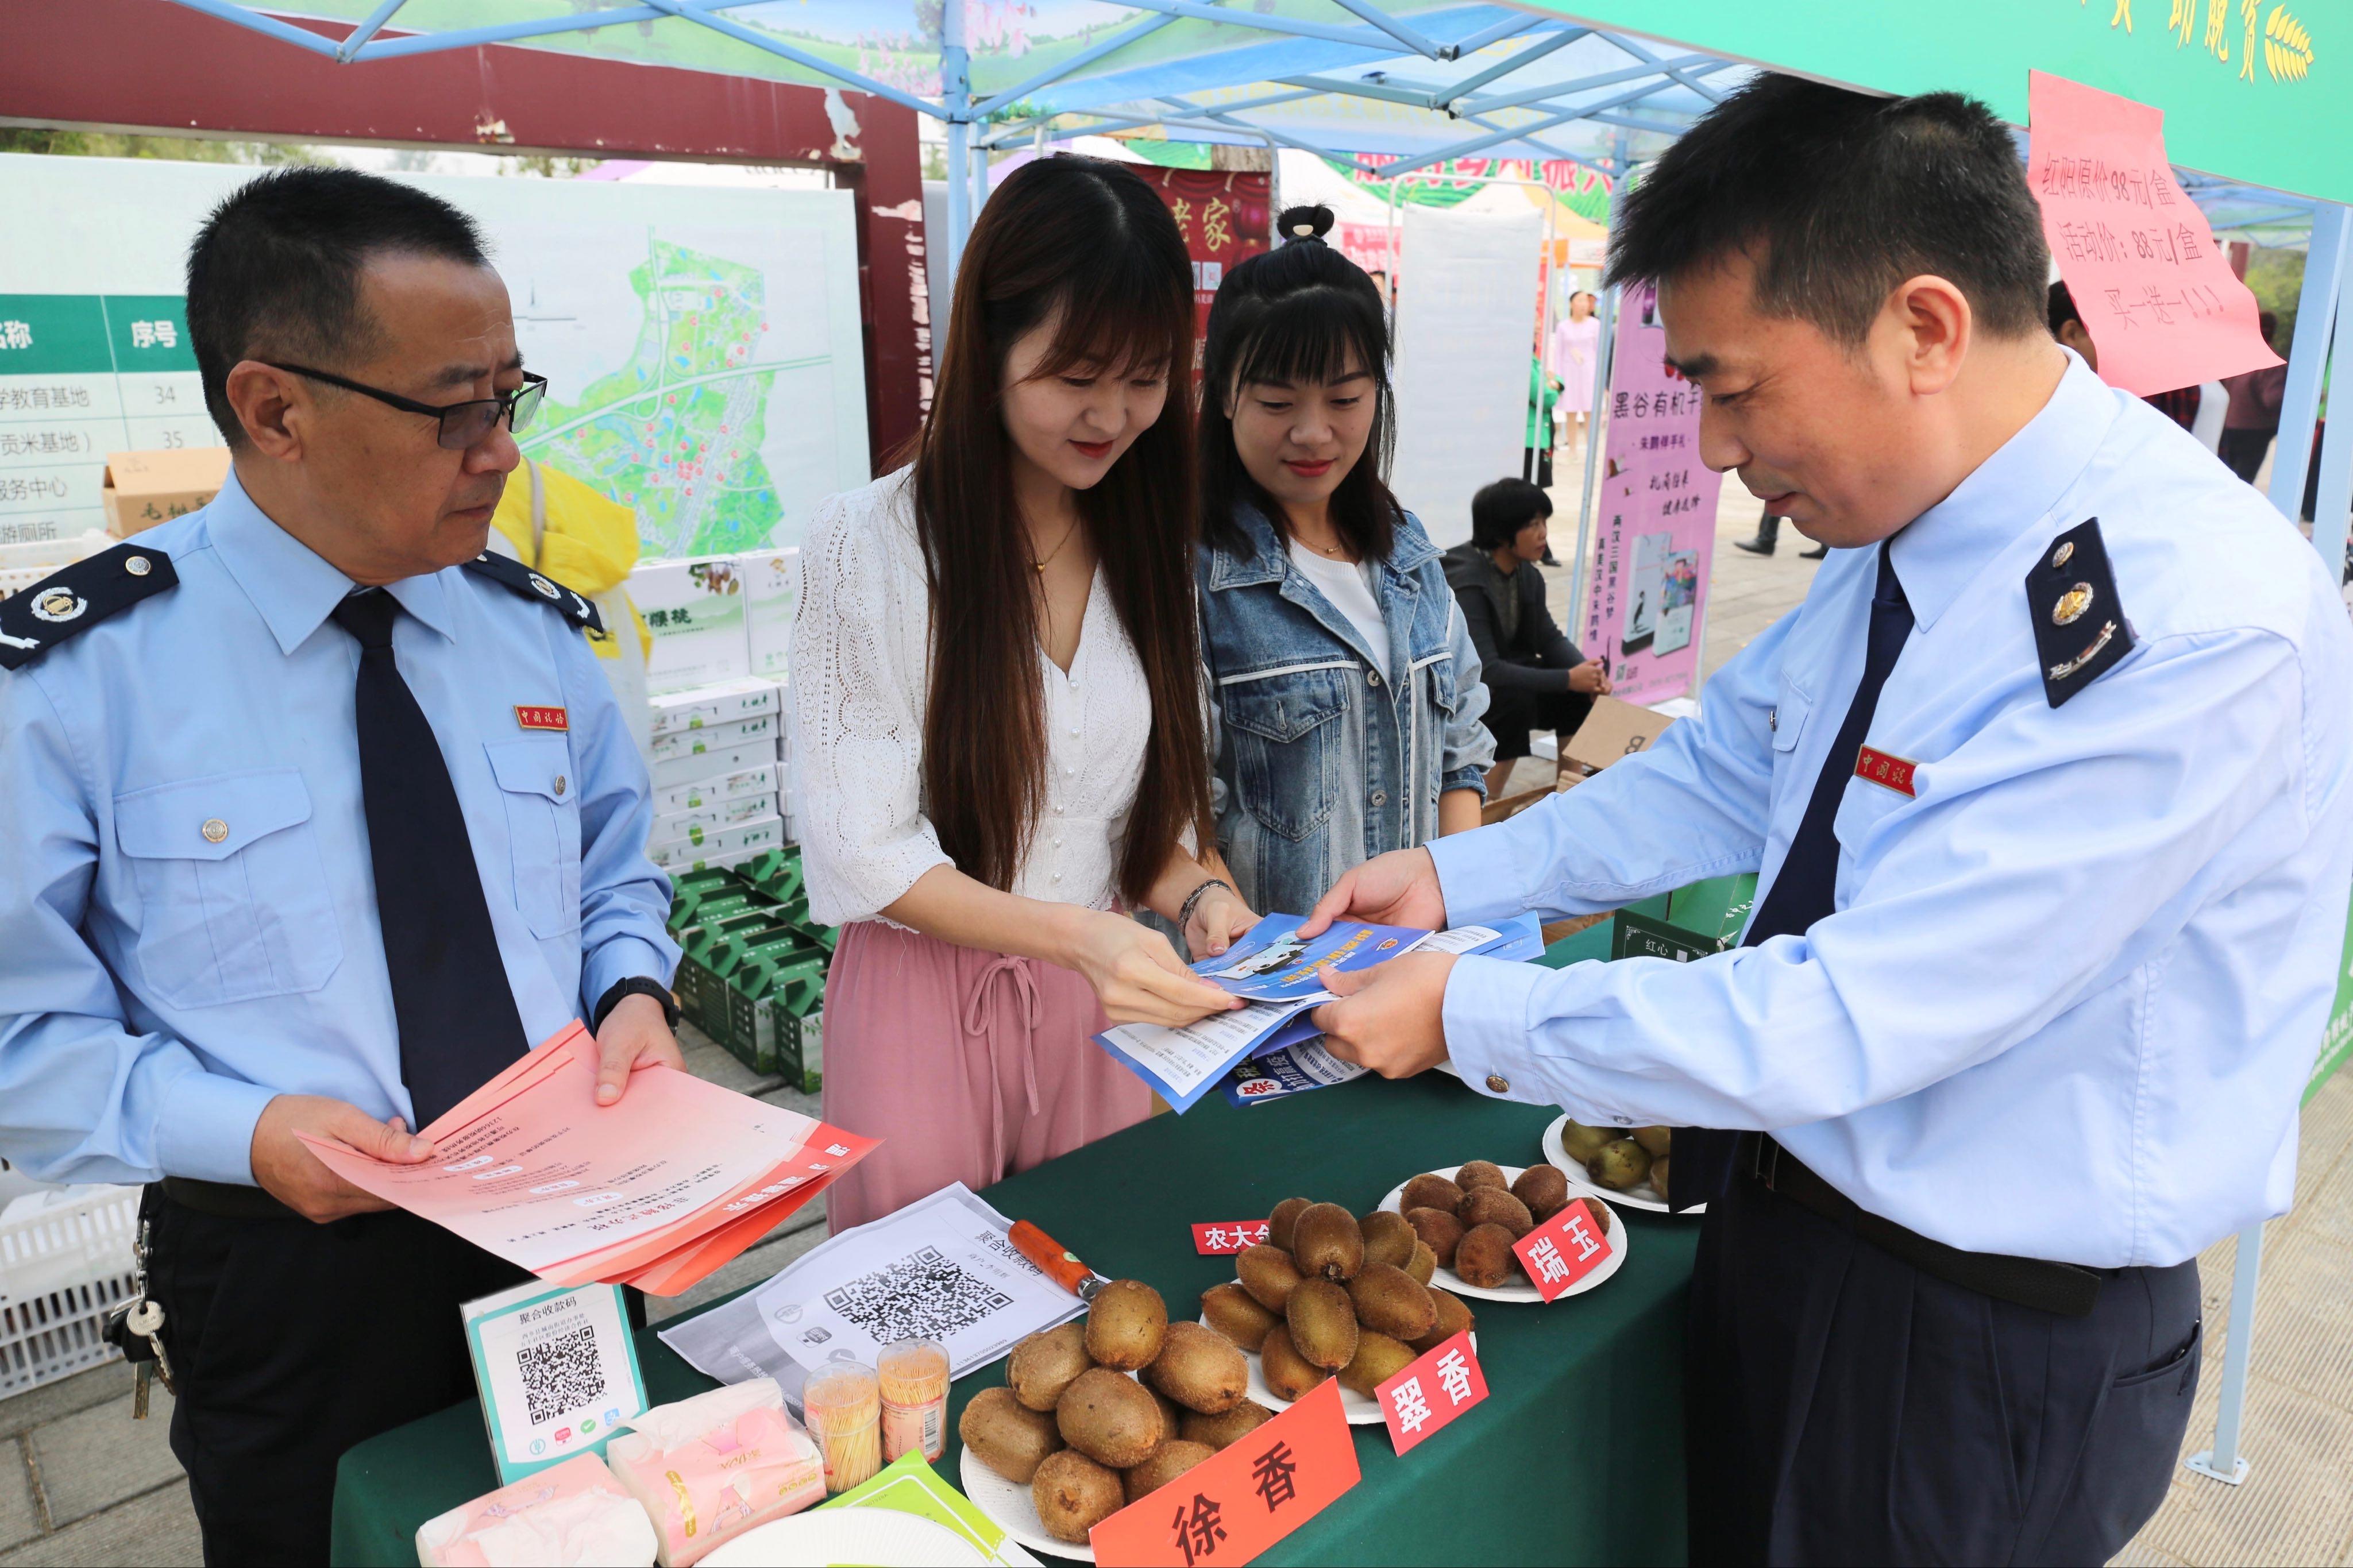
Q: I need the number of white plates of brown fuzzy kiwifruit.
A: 3